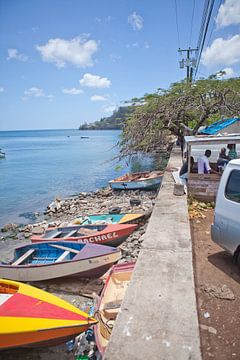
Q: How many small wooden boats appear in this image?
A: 6